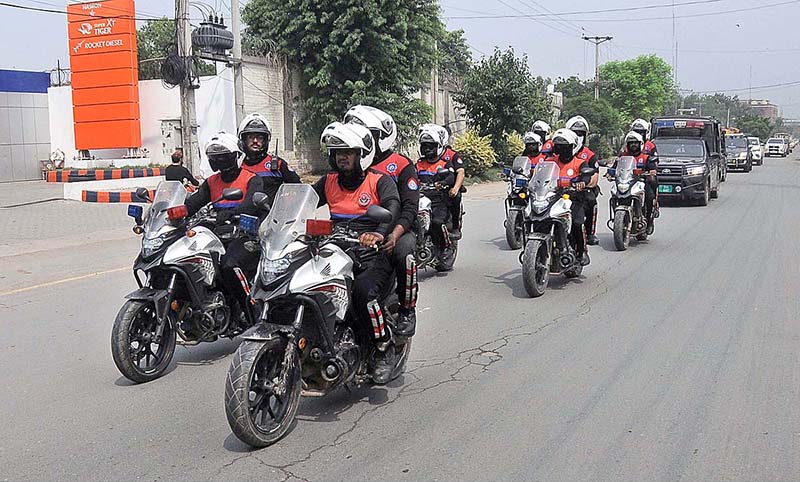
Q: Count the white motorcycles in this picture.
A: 6